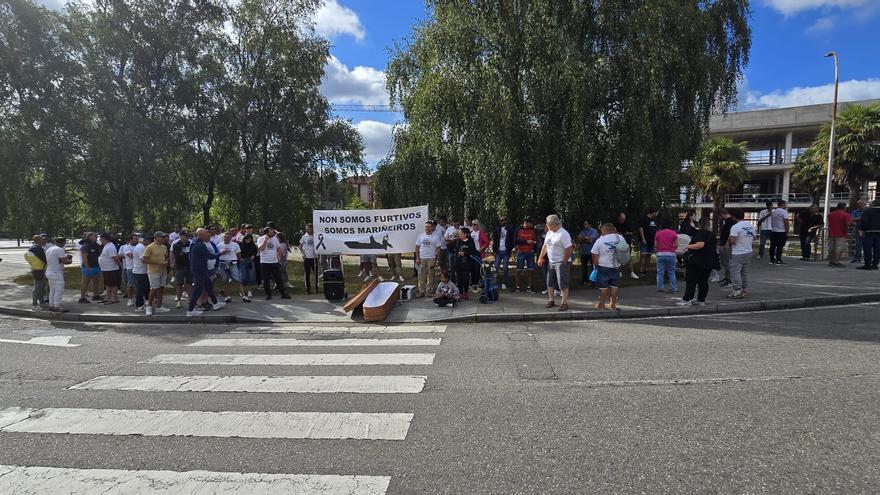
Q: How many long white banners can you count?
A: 1